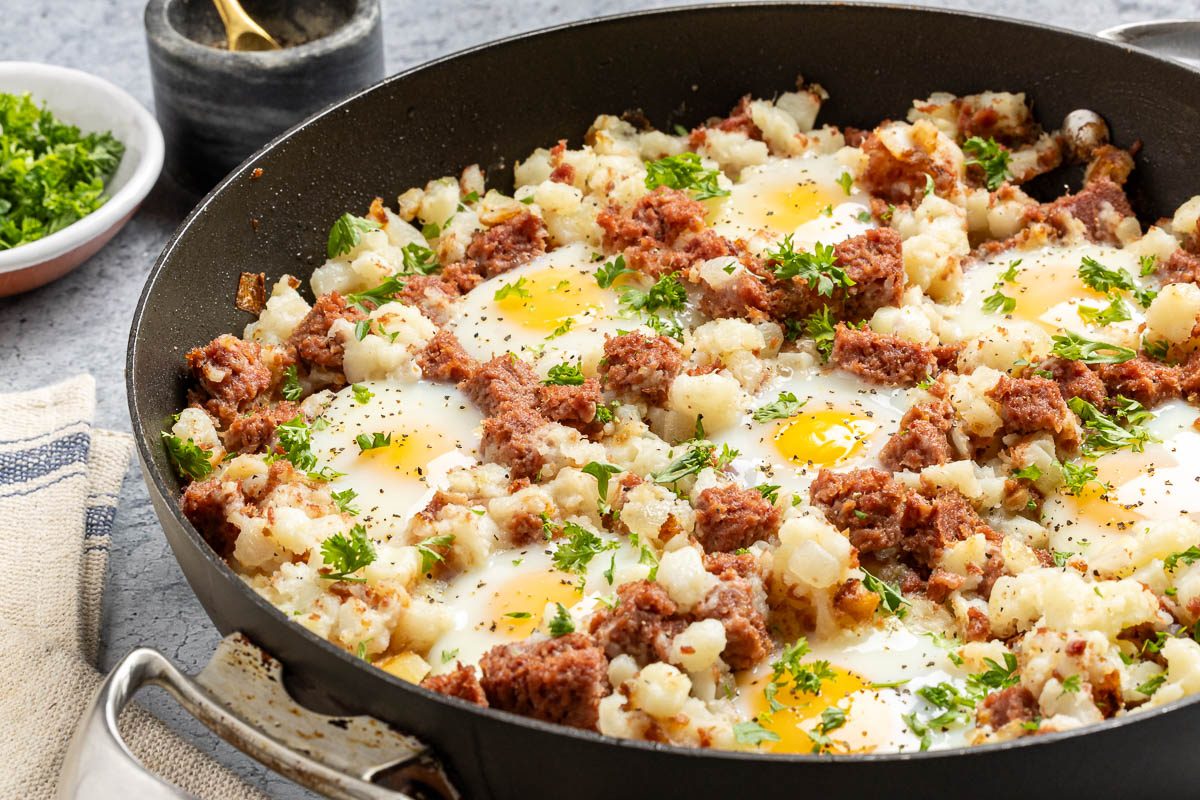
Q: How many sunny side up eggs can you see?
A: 8